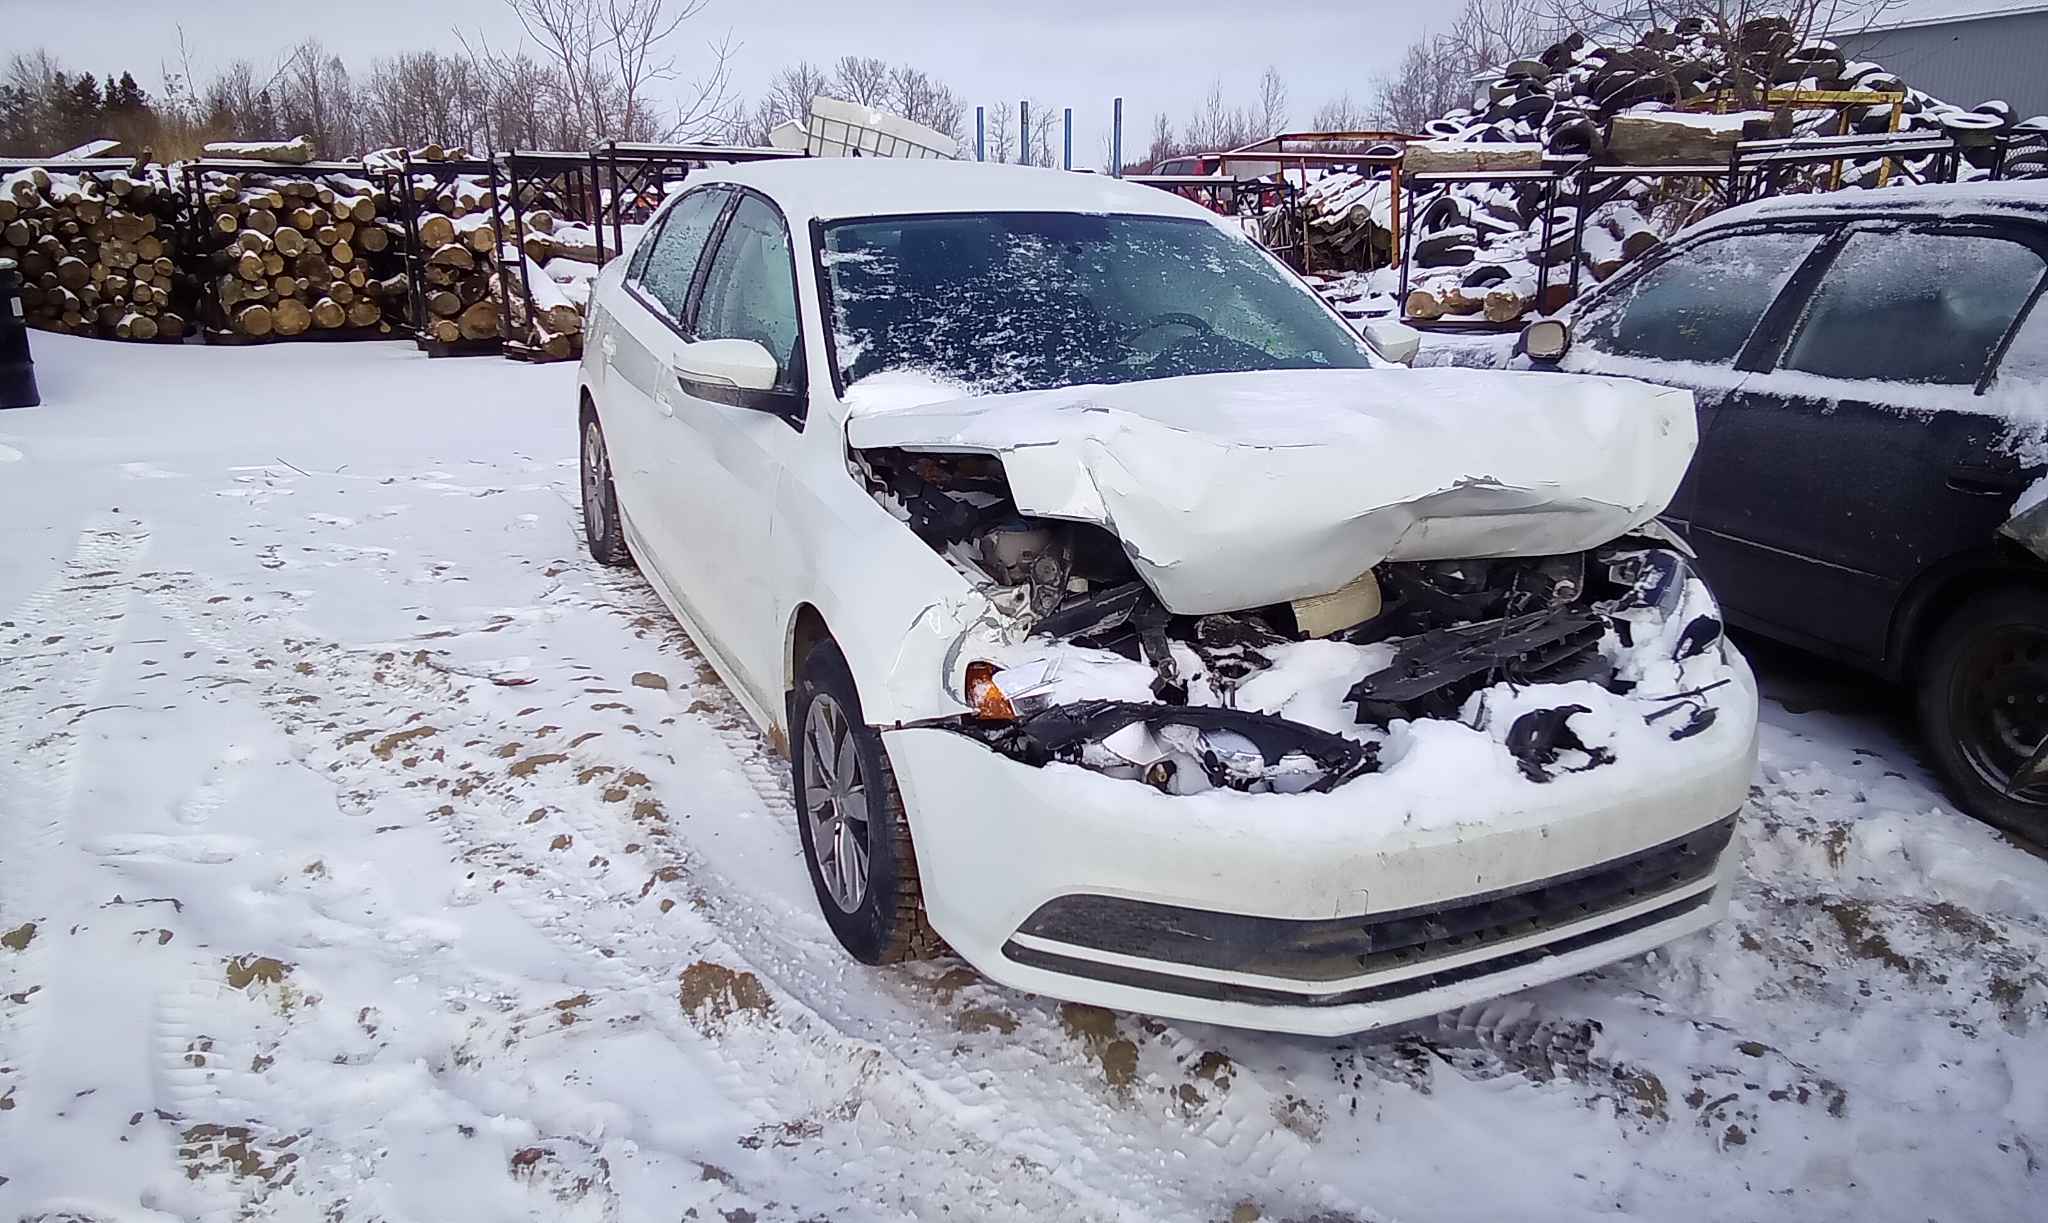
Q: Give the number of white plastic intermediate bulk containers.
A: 1